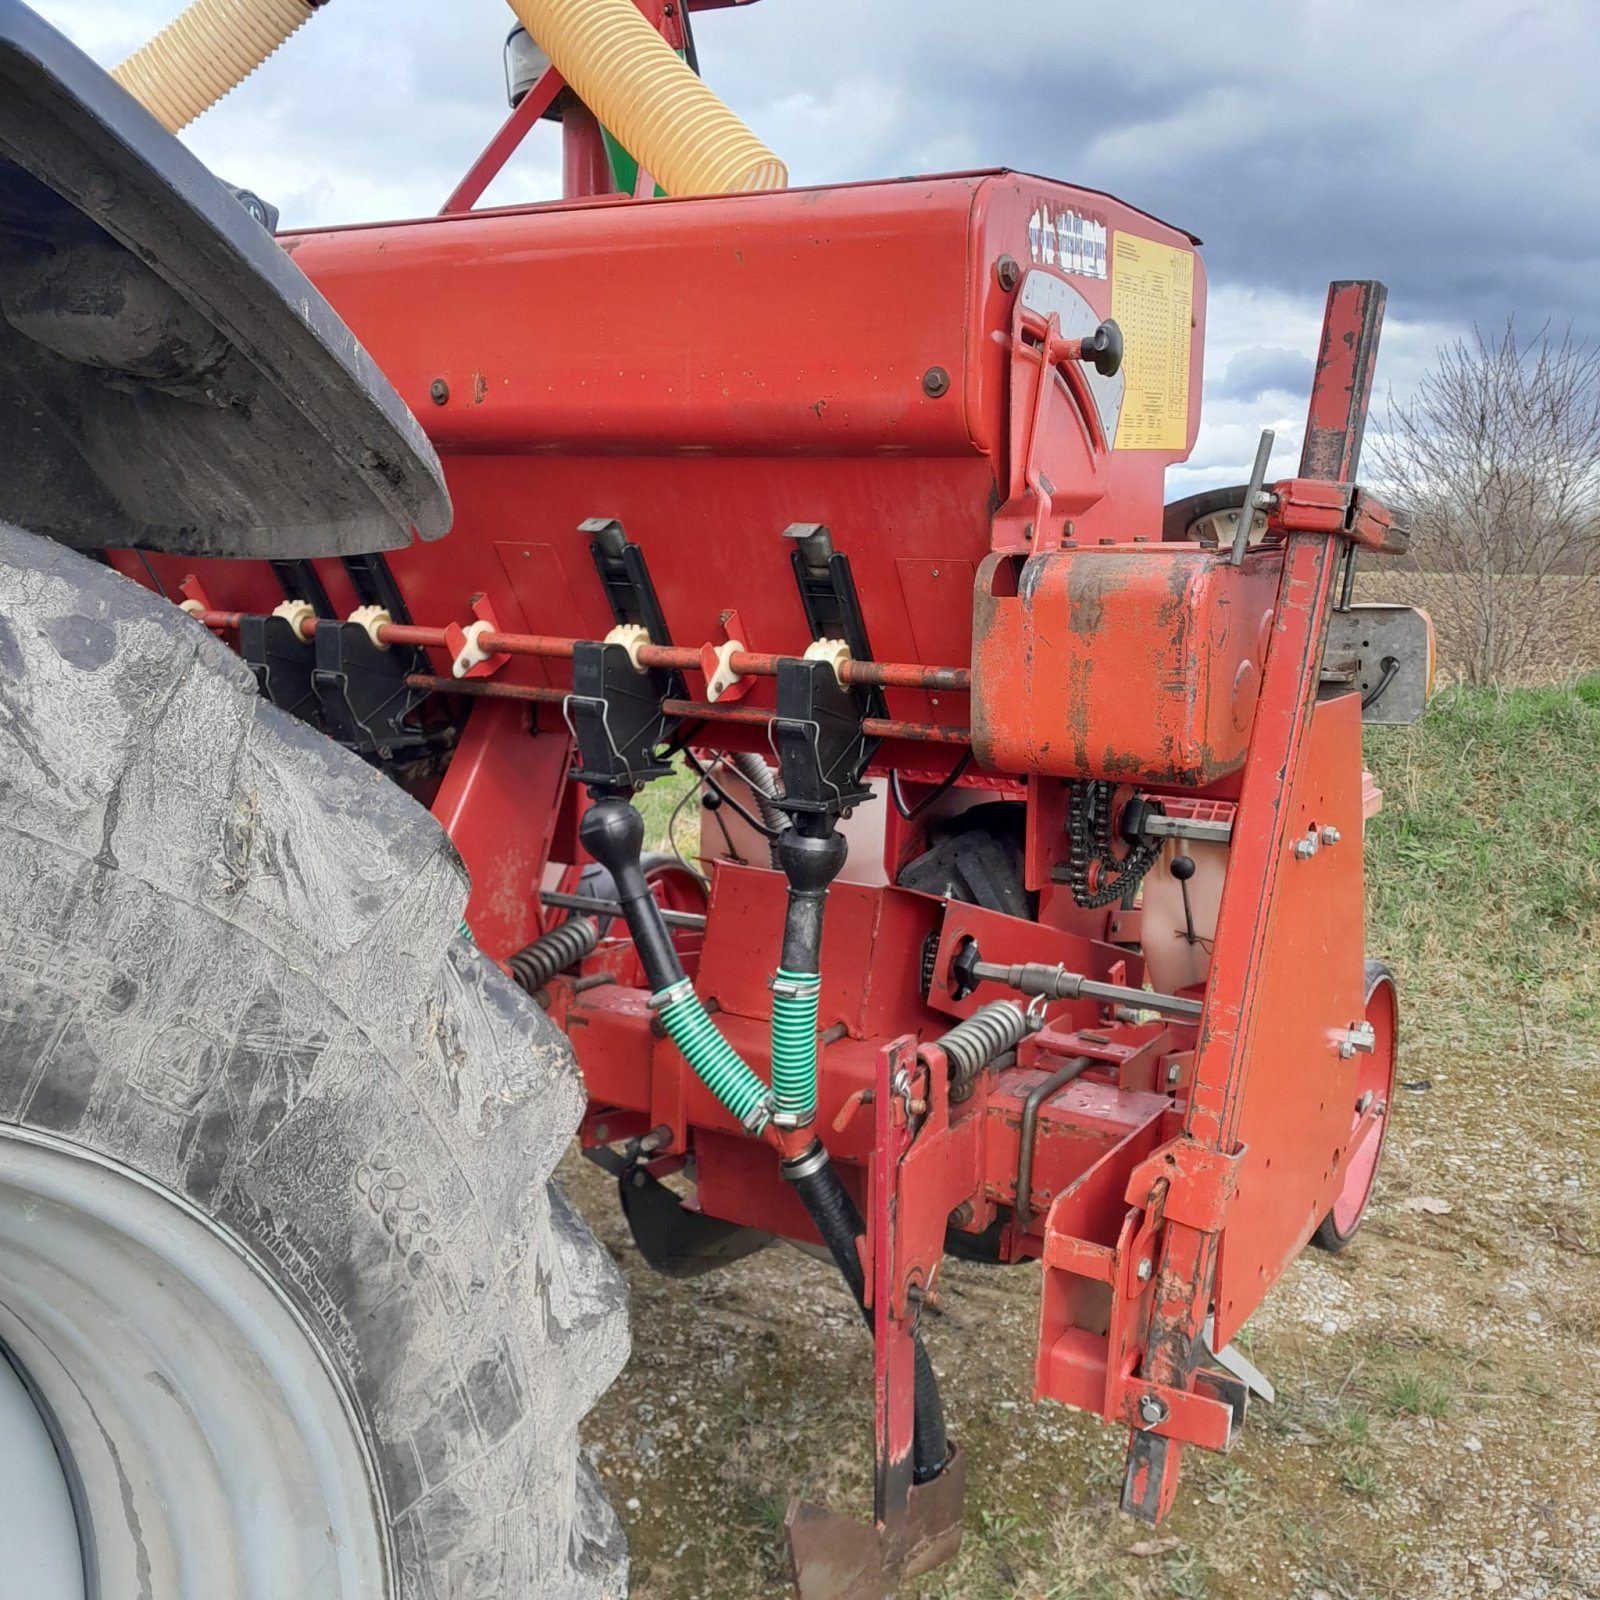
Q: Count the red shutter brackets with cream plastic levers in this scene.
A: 3